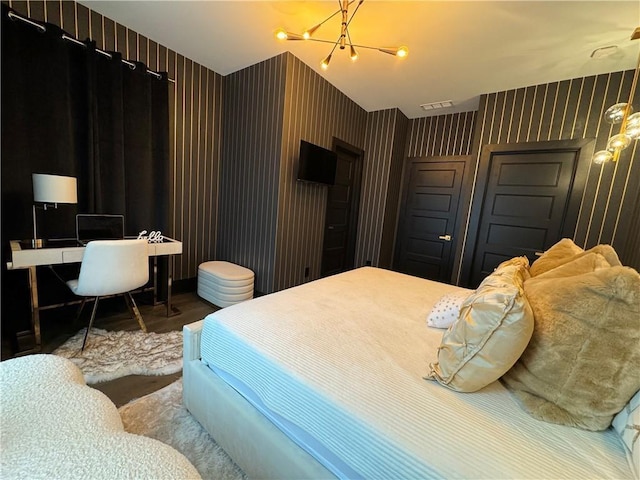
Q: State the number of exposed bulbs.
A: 5